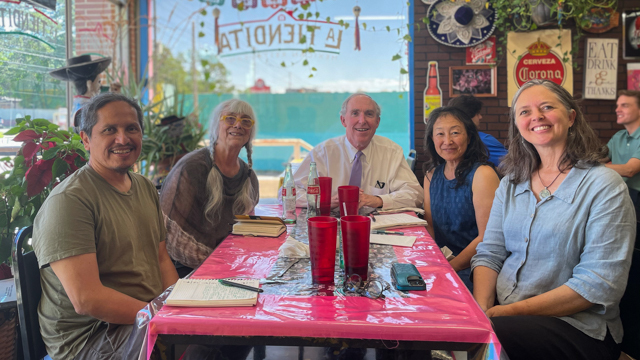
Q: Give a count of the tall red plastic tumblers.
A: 4